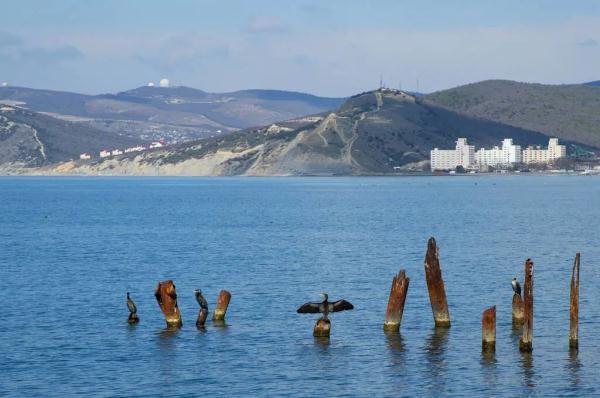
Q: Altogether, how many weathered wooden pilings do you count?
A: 11